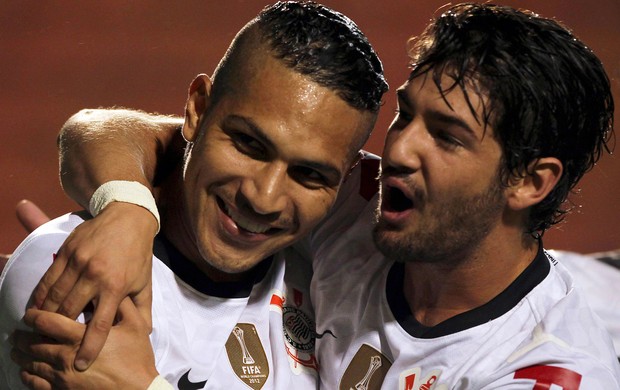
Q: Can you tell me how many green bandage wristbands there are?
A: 0